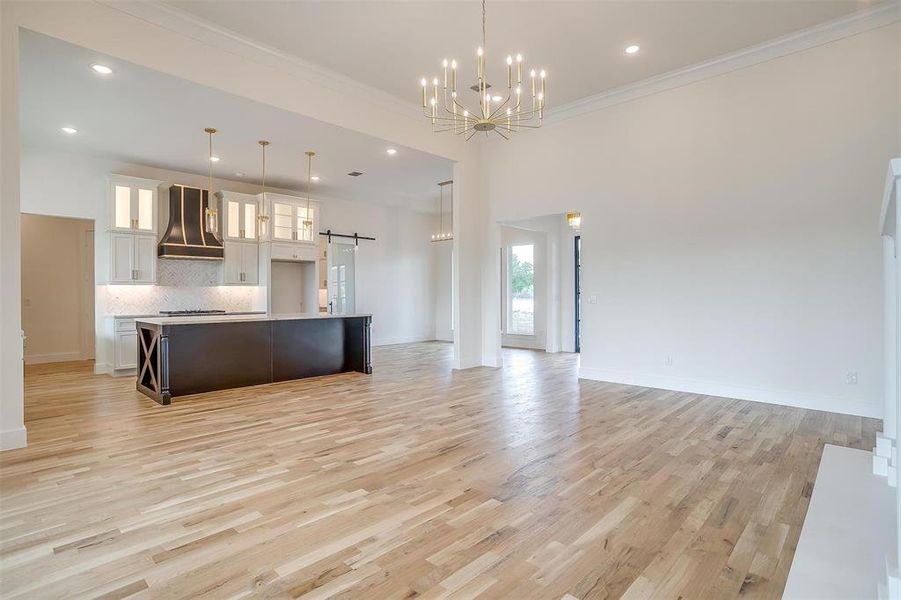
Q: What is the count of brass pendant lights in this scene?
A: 3